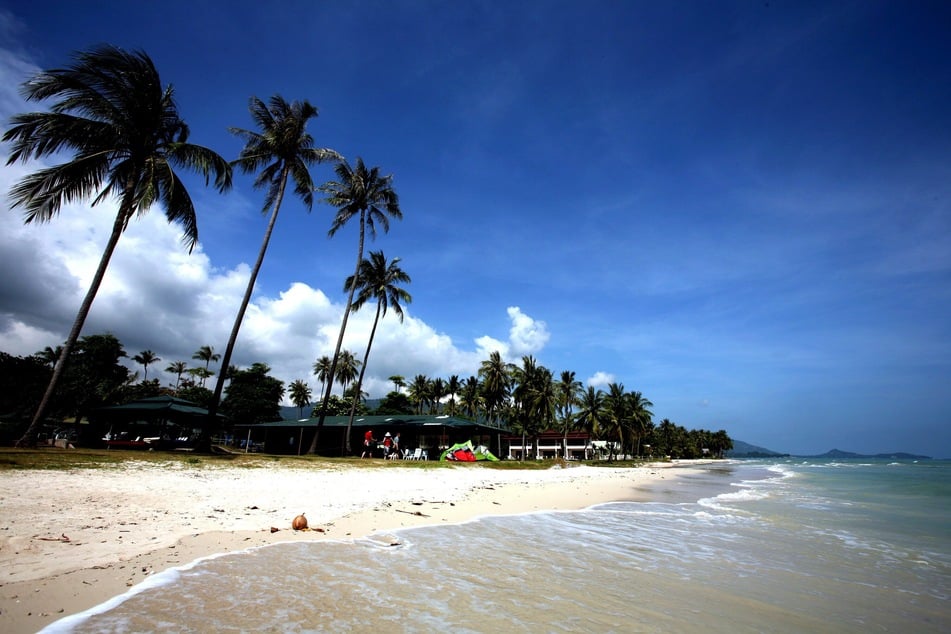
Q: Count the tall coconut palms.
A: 4